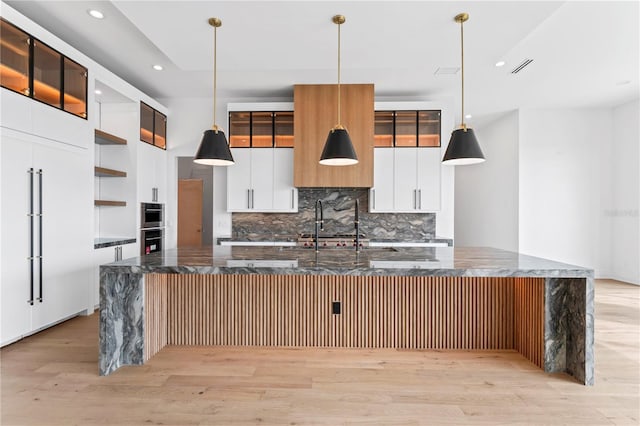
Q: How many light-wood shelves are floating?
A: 3